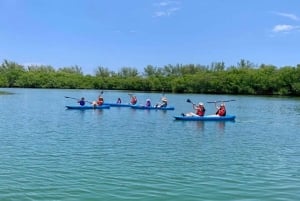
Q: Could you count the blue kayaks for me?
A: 4